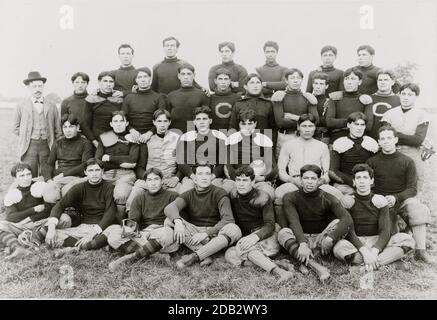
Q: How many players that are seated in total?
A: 15